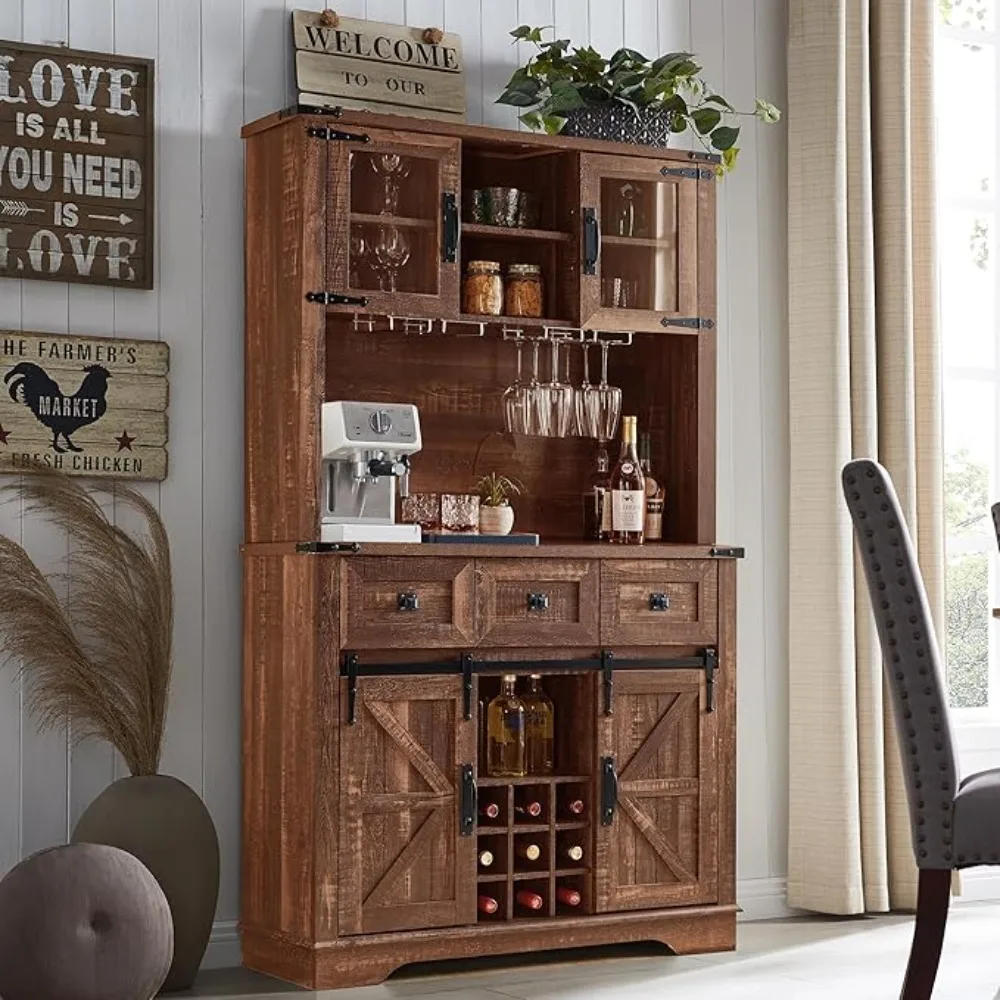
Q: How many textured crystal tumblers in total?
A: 2